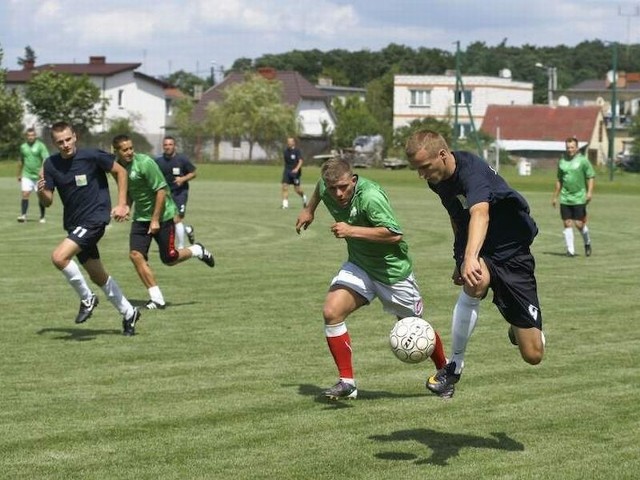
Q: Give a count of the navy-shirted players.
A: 4